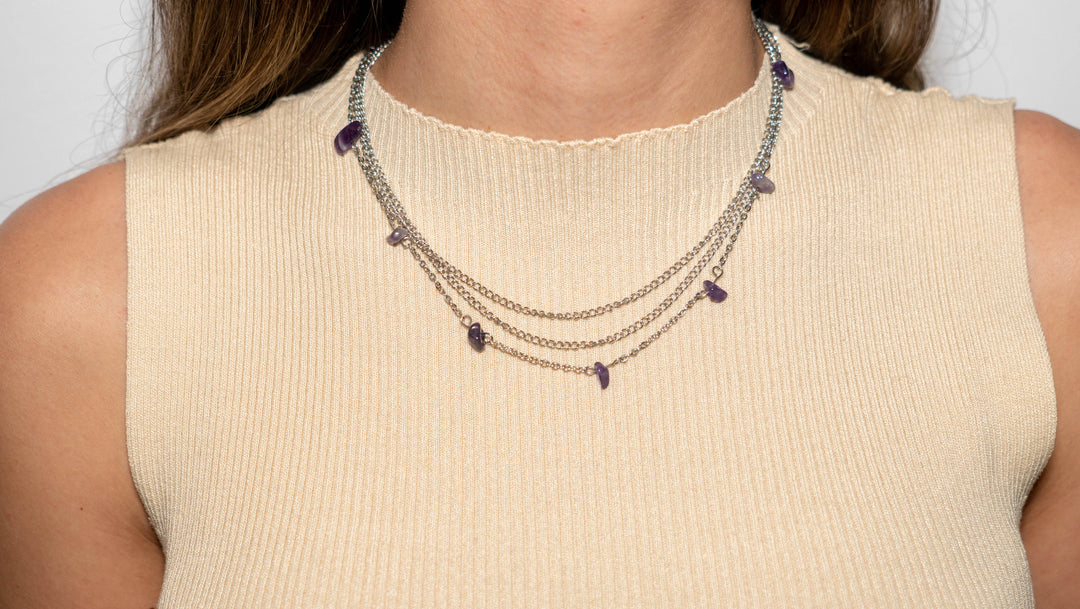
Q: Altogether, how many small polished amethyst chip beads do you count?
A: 7